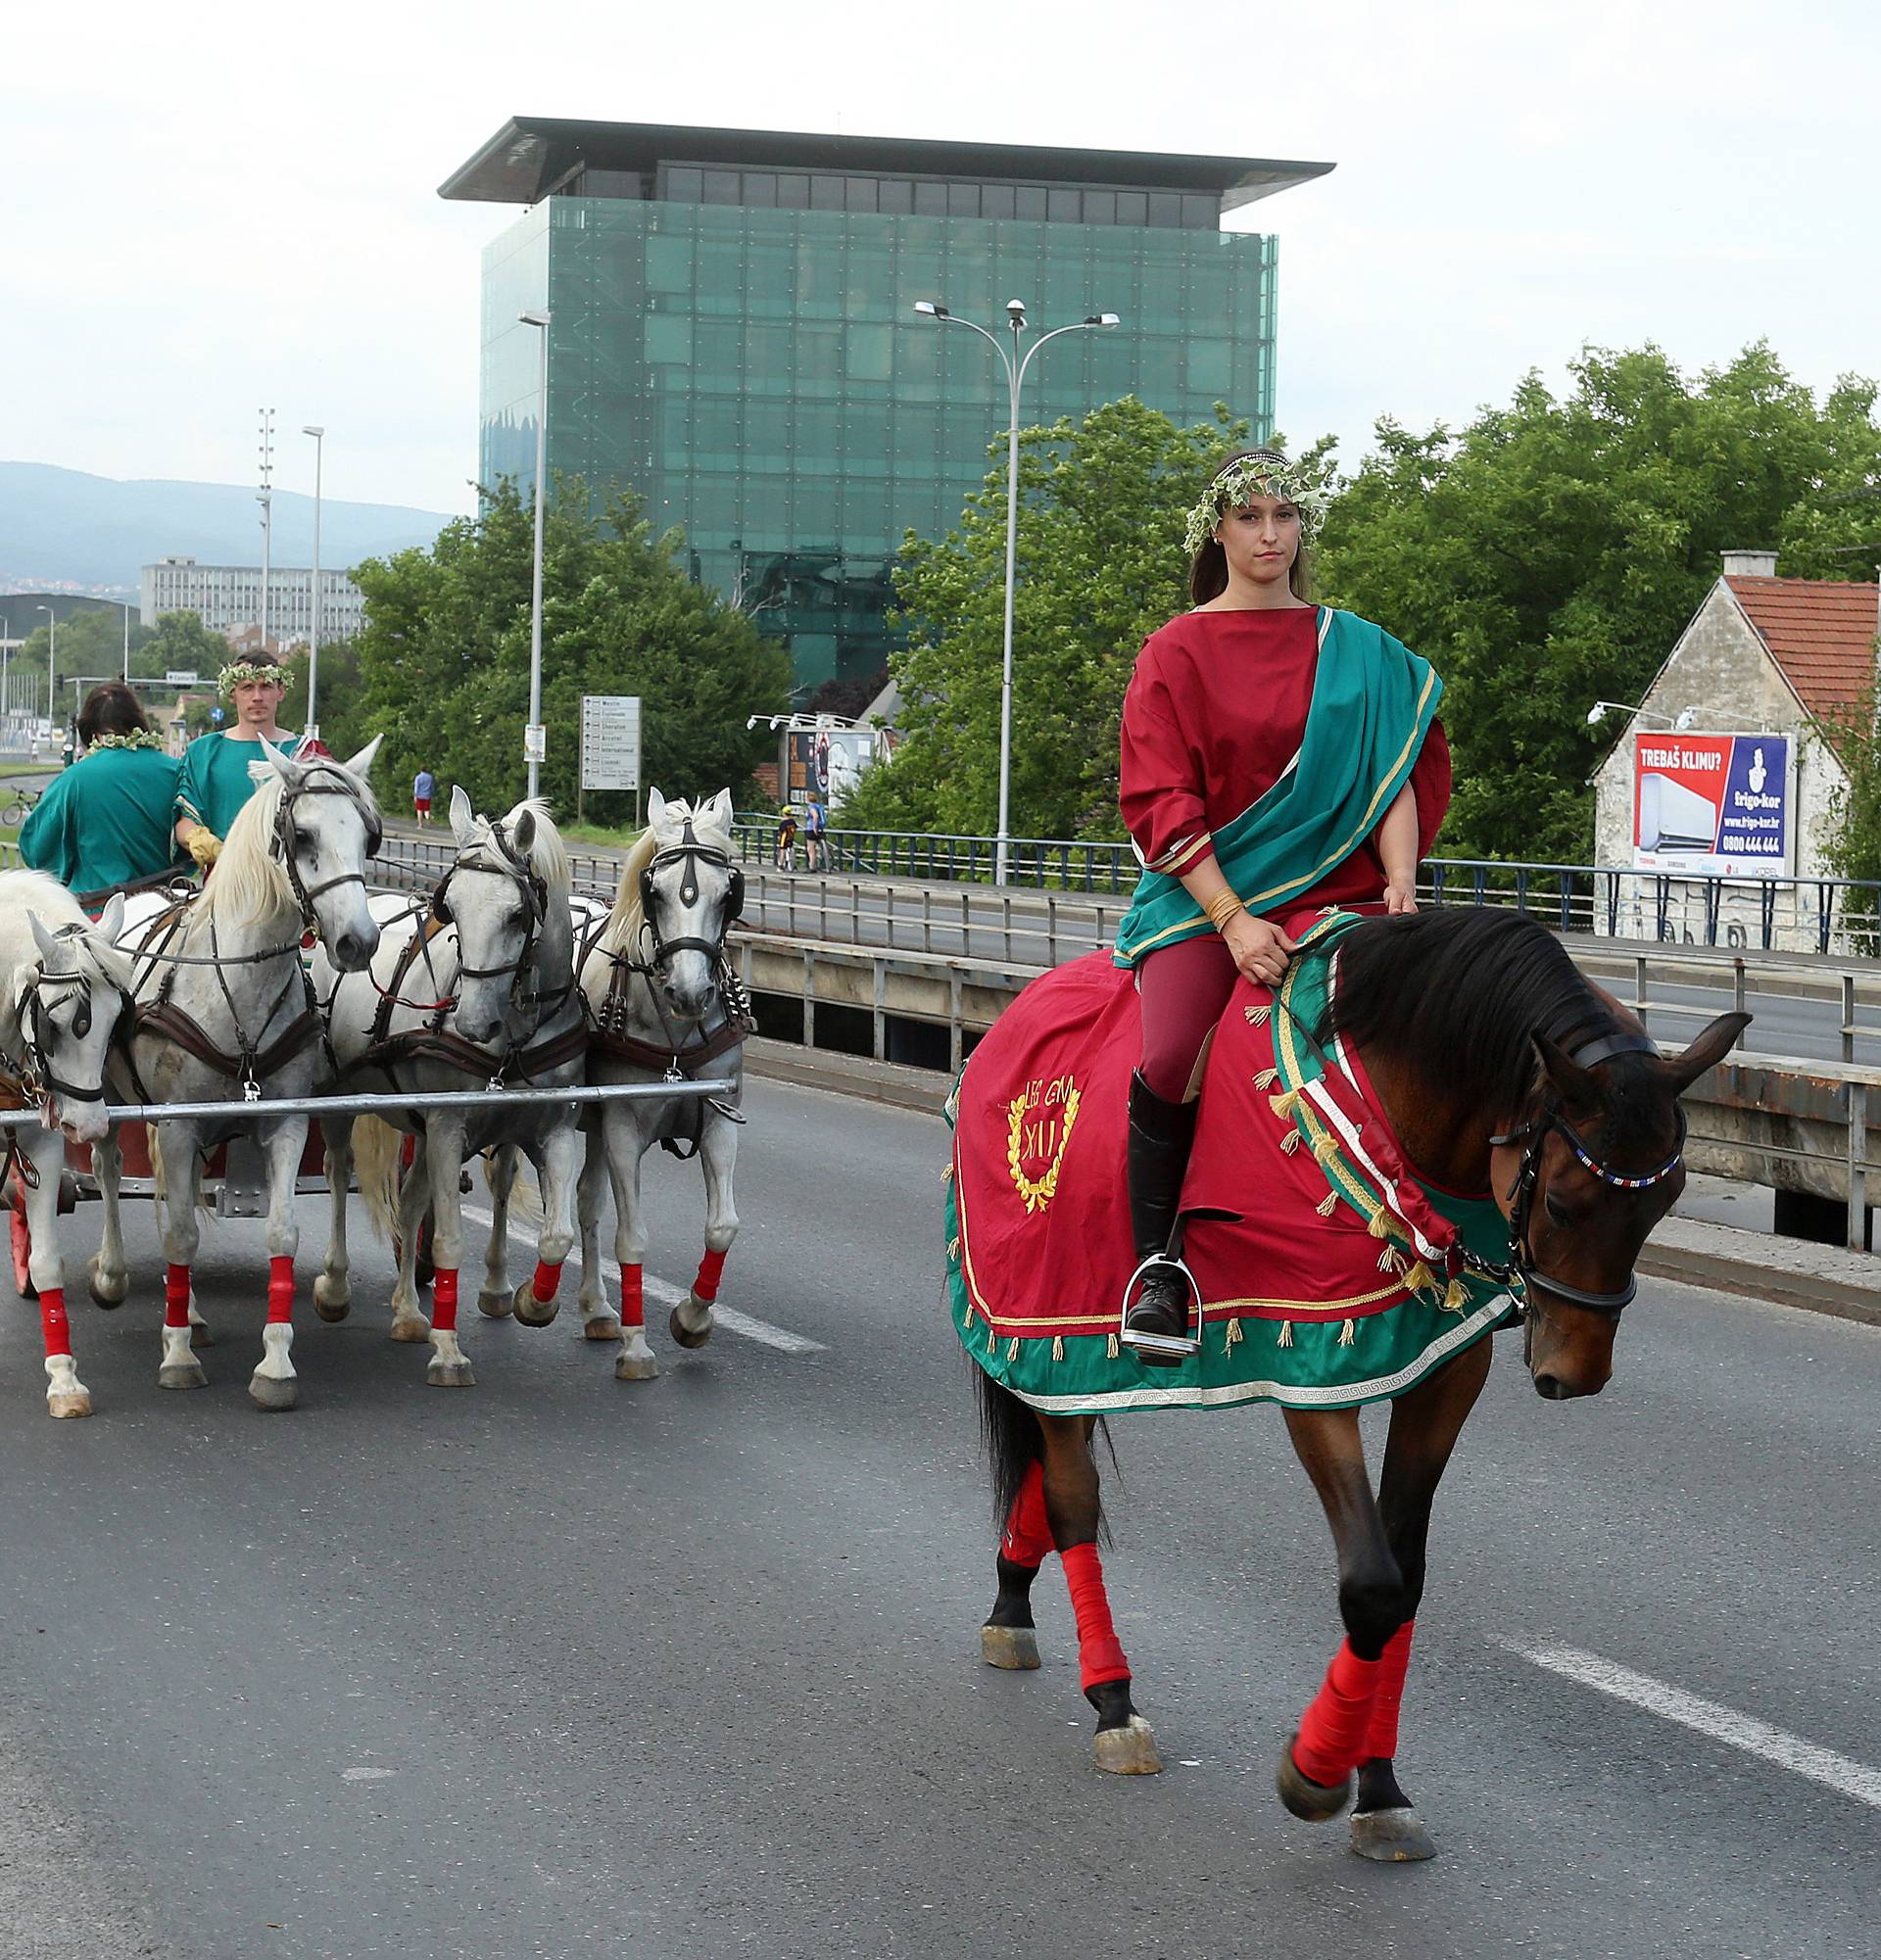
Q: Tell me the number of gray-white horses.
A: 4